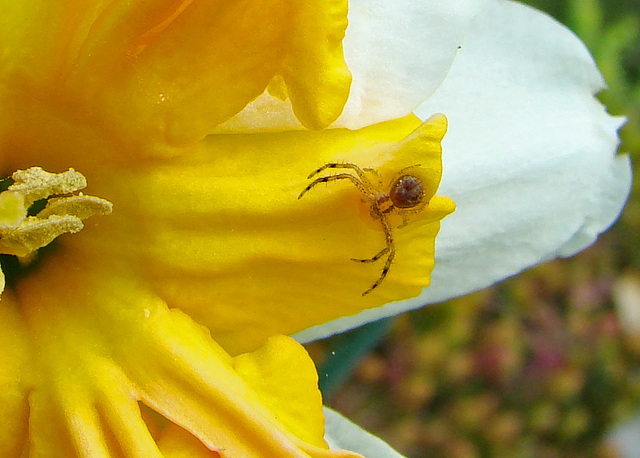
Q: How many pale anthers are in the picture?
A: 3